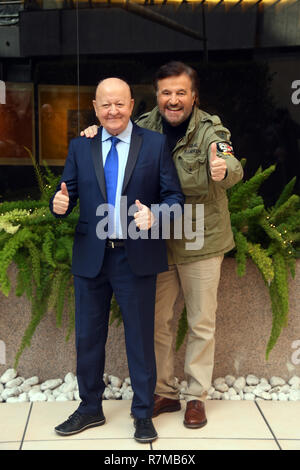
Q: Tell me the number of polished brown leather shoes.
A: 2